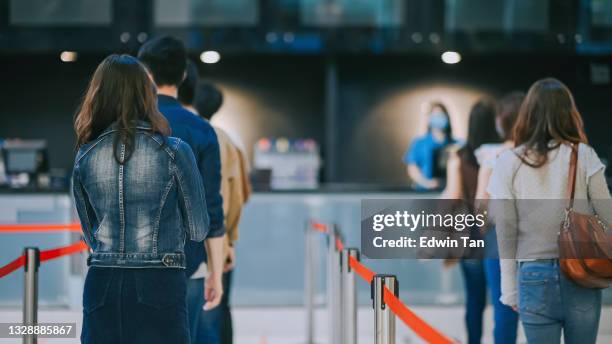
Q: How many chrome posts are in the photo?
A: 5